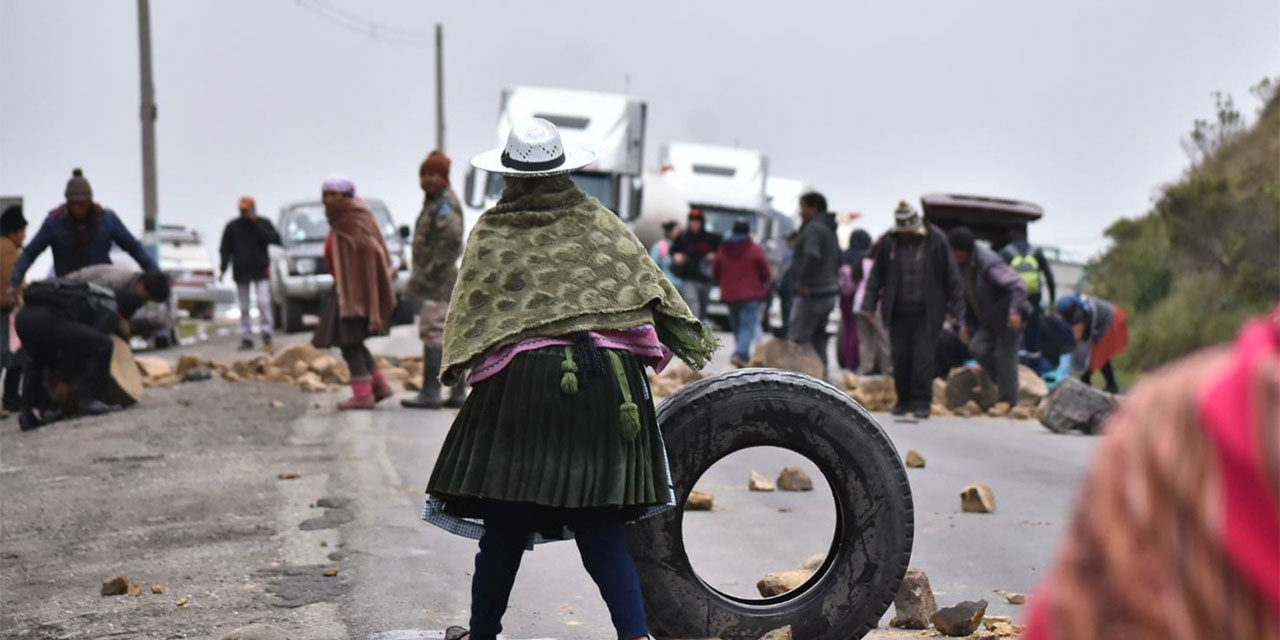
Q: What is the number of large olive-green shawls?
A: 1